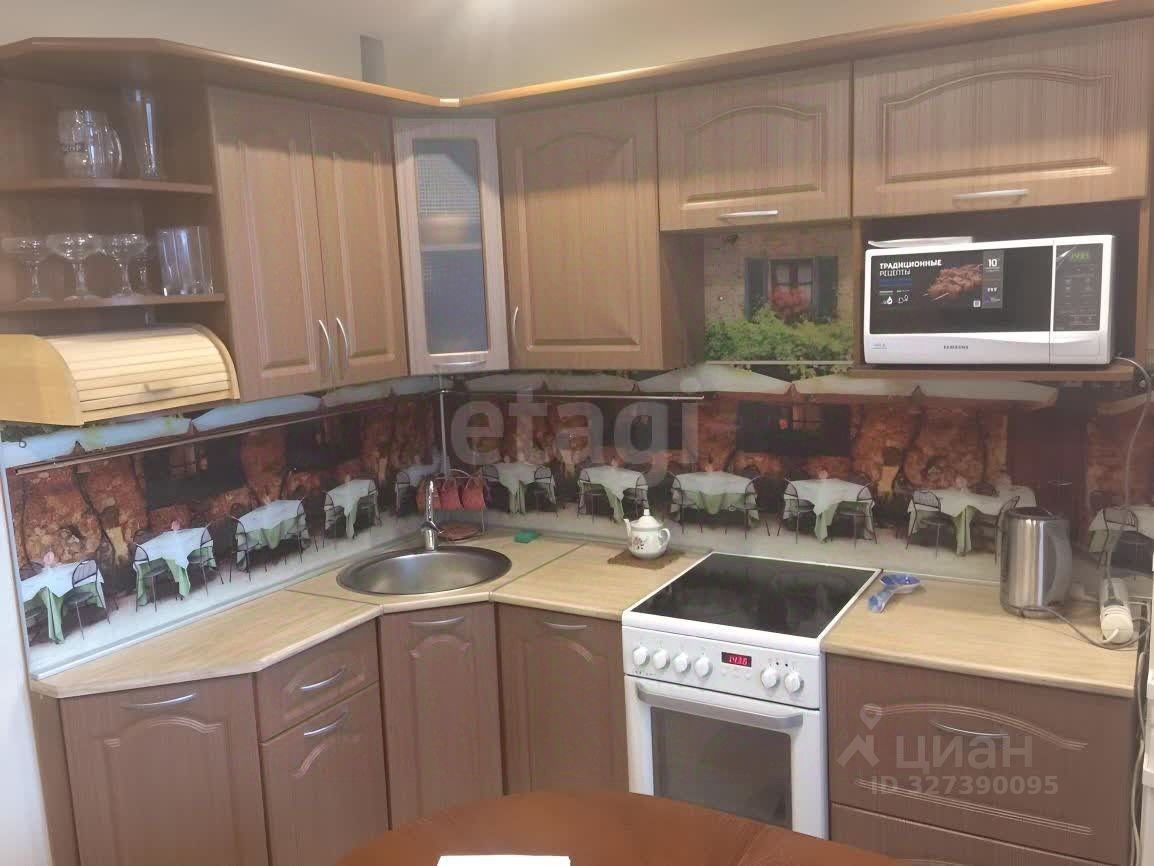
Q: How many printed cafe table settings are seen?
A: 11